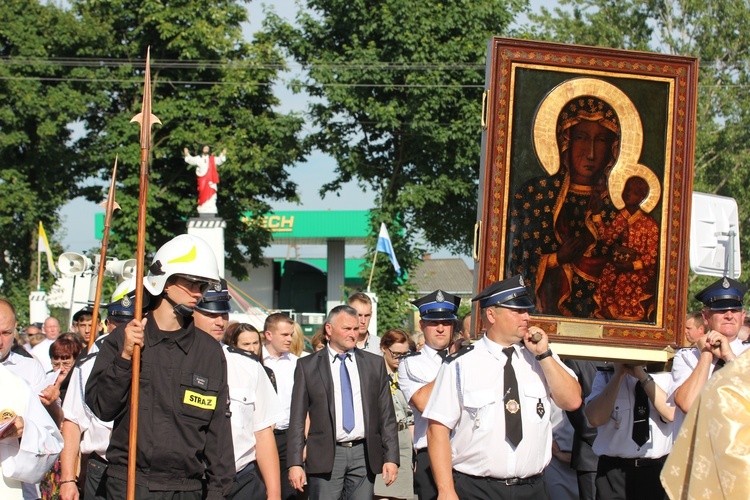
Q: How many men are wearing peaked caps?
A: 5